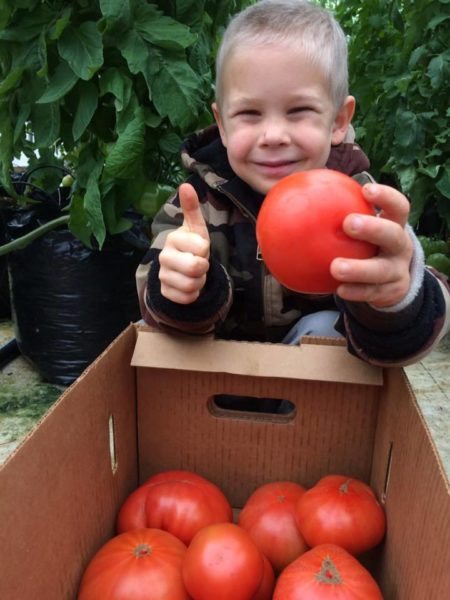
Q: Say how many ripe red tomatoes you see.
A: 8